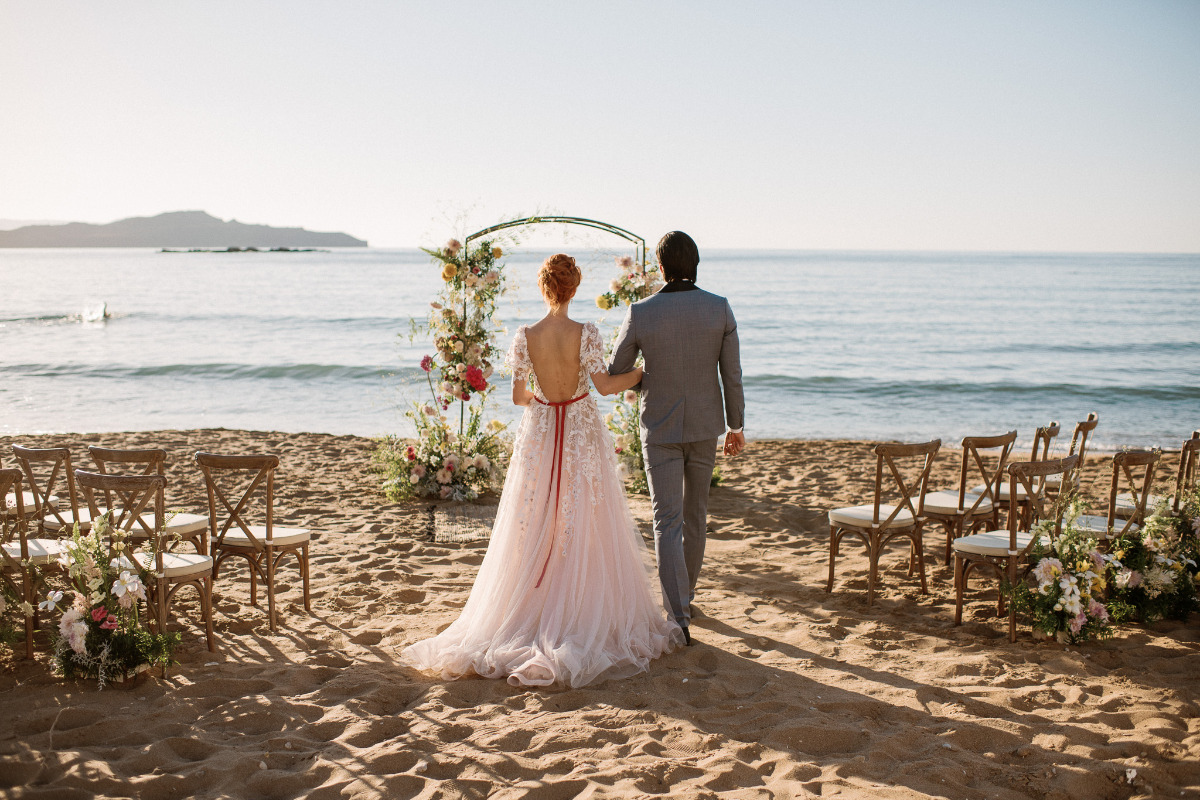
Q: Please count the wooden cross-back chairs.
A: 13